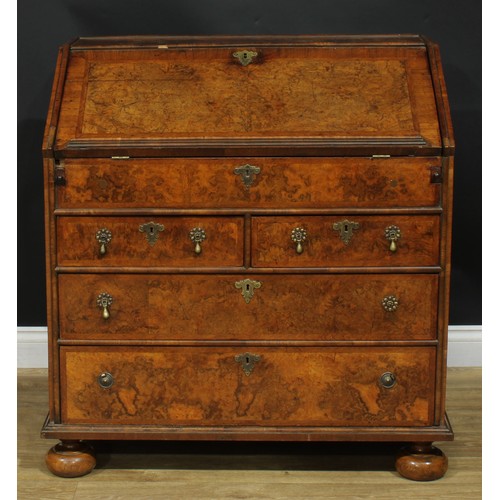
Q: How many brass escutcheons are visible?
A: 6